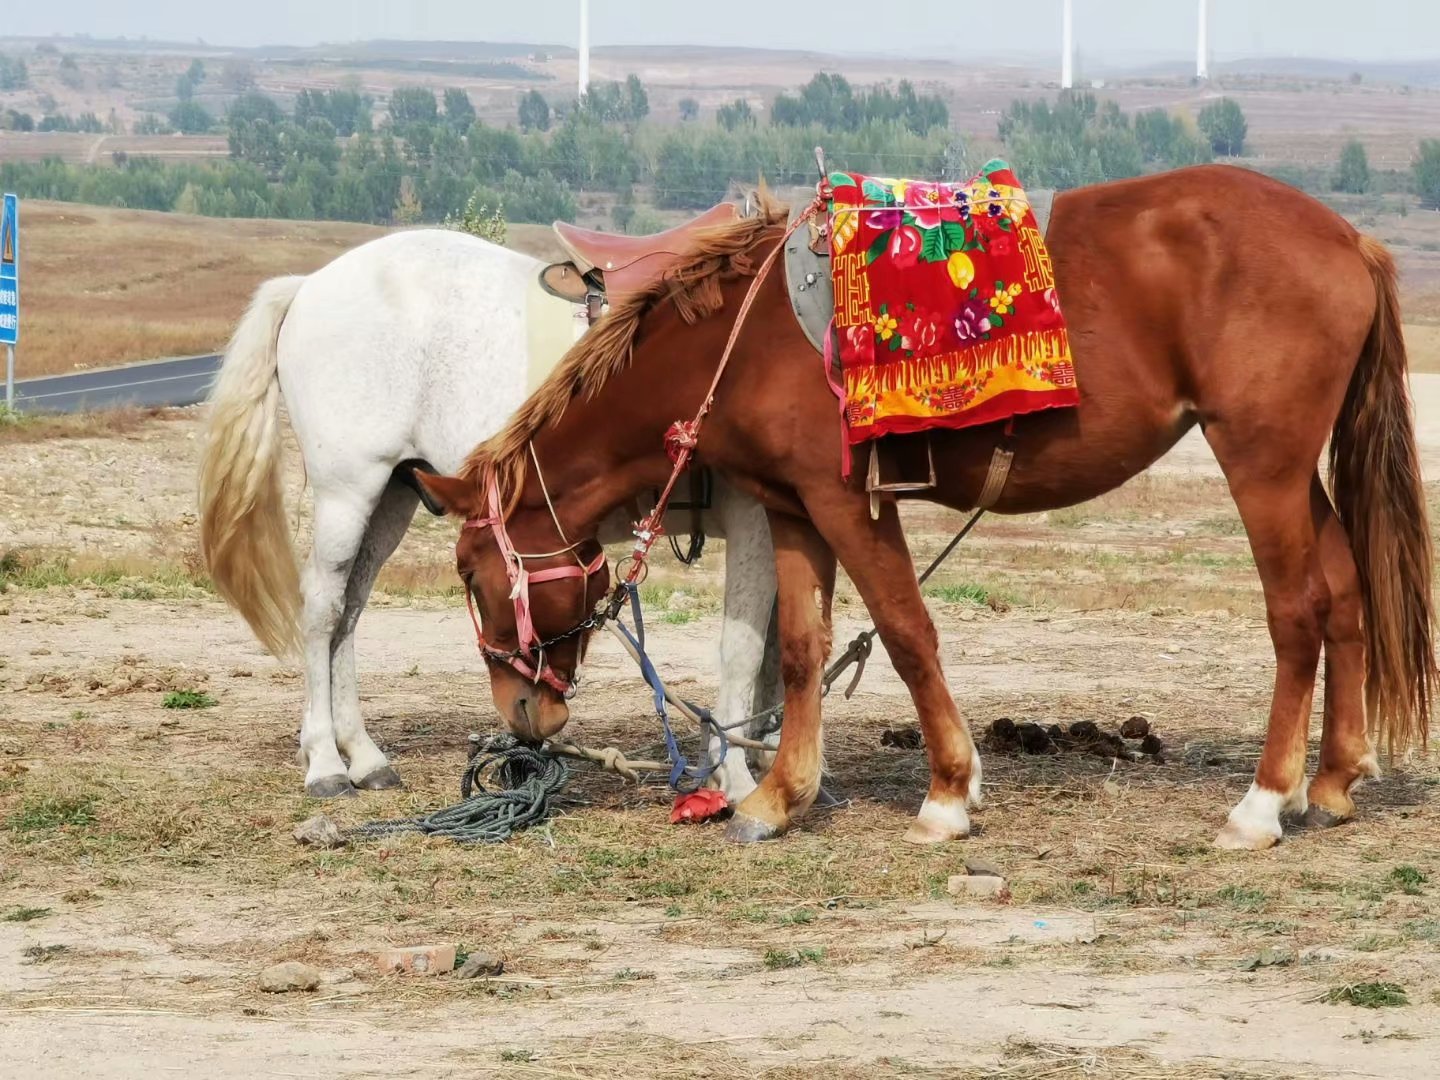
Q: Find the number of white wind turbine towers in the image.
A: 3